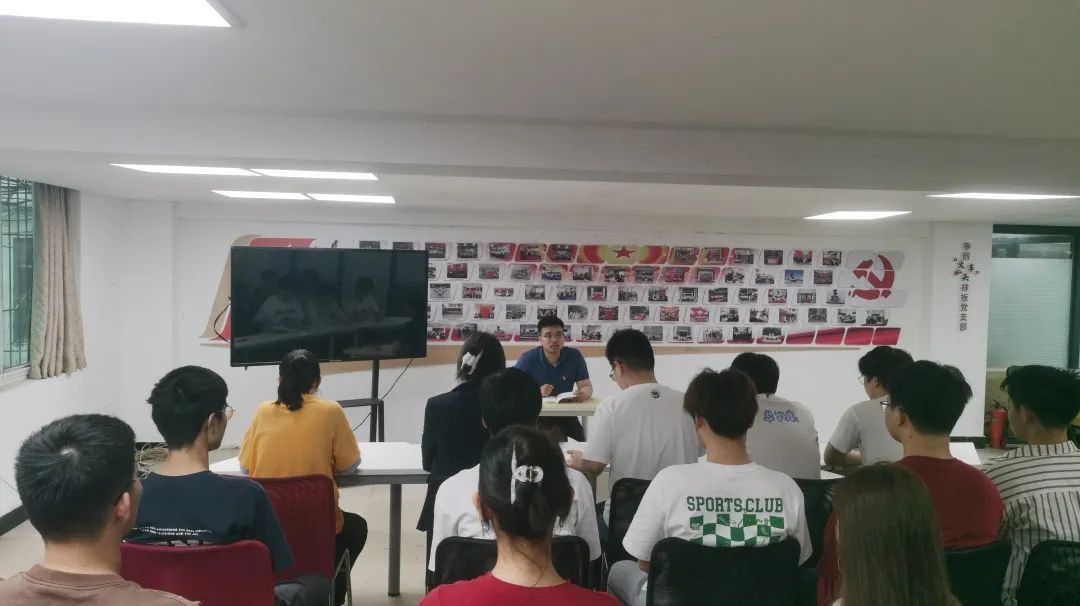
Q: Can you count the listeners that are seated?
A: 13